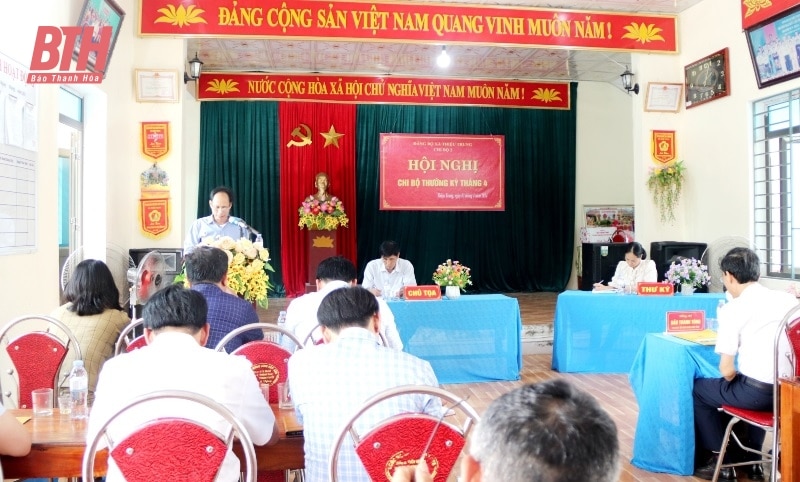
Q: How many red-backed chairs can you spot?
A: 7